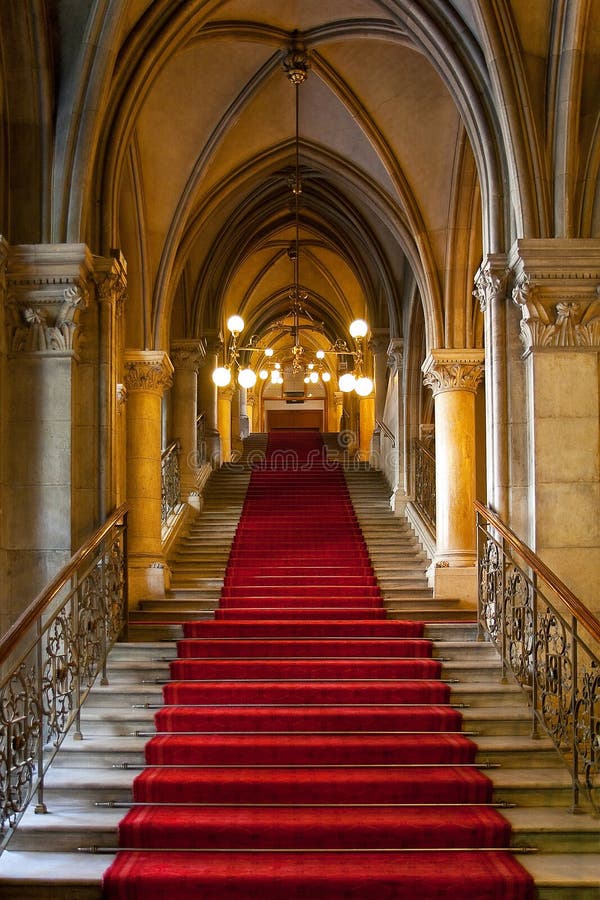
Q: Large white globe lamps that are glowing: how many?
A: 6